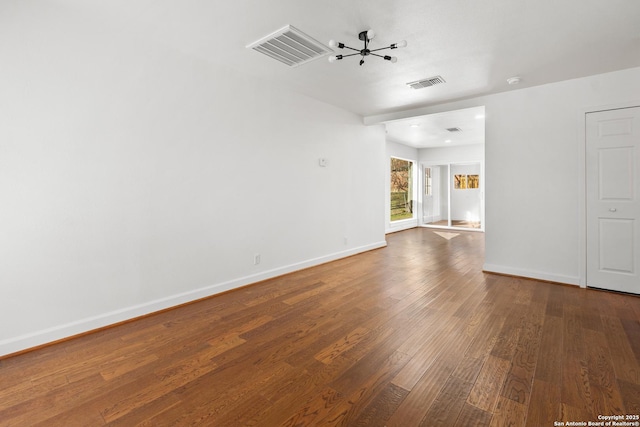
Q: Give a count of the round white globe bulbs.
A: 5